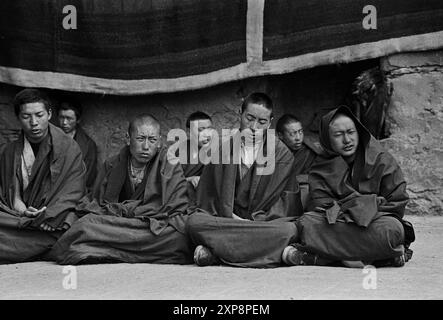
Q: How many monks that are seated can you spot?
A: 7